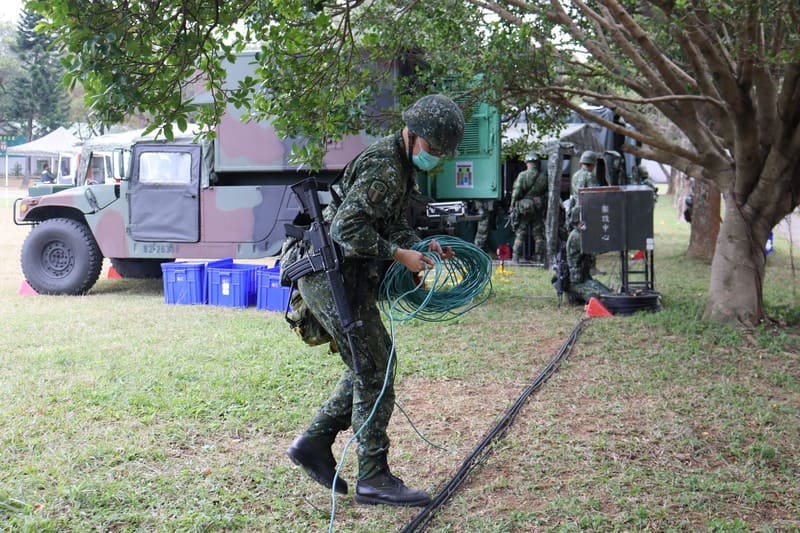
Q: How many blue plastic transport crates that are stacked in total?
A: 3